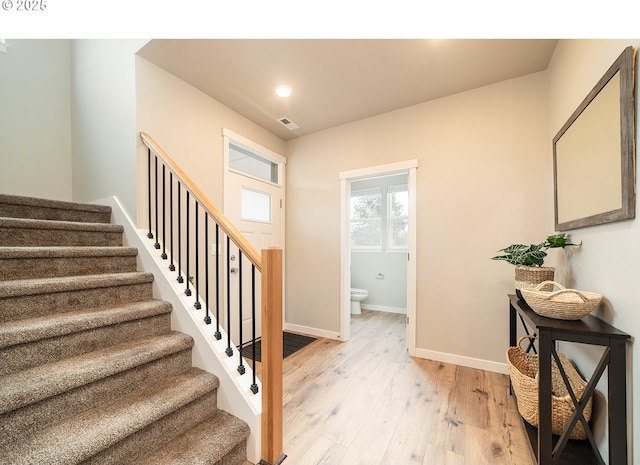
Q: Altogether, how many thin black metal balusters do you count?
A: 12